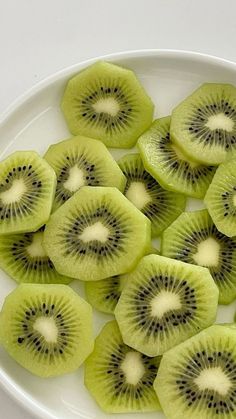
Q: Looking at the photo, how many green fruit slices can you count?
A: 15